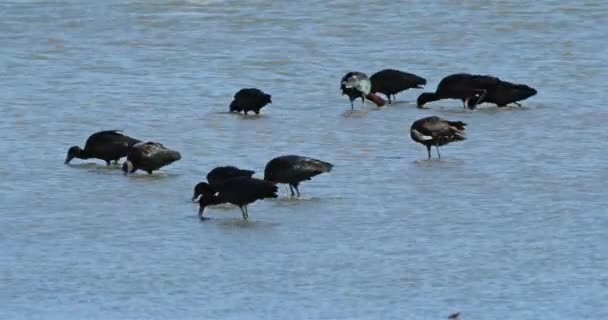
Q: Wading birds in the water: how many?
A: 11